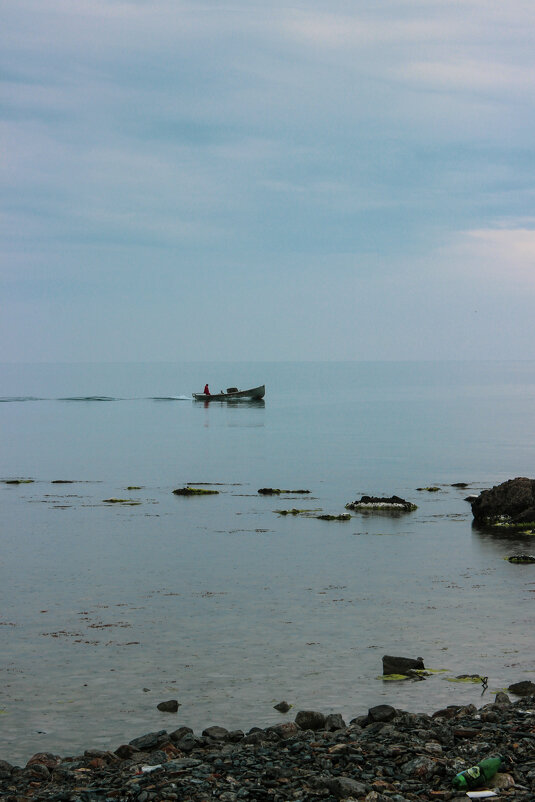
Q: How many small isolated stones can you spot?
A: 2